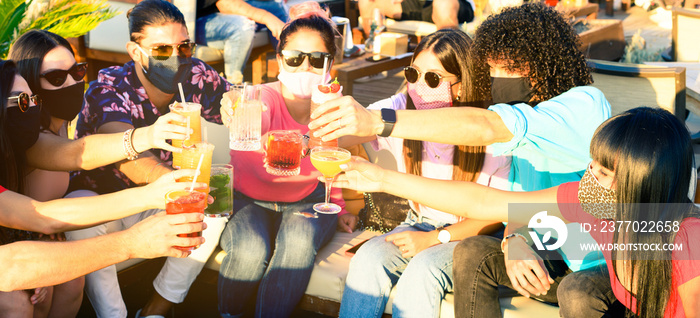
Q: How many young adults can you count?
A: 7